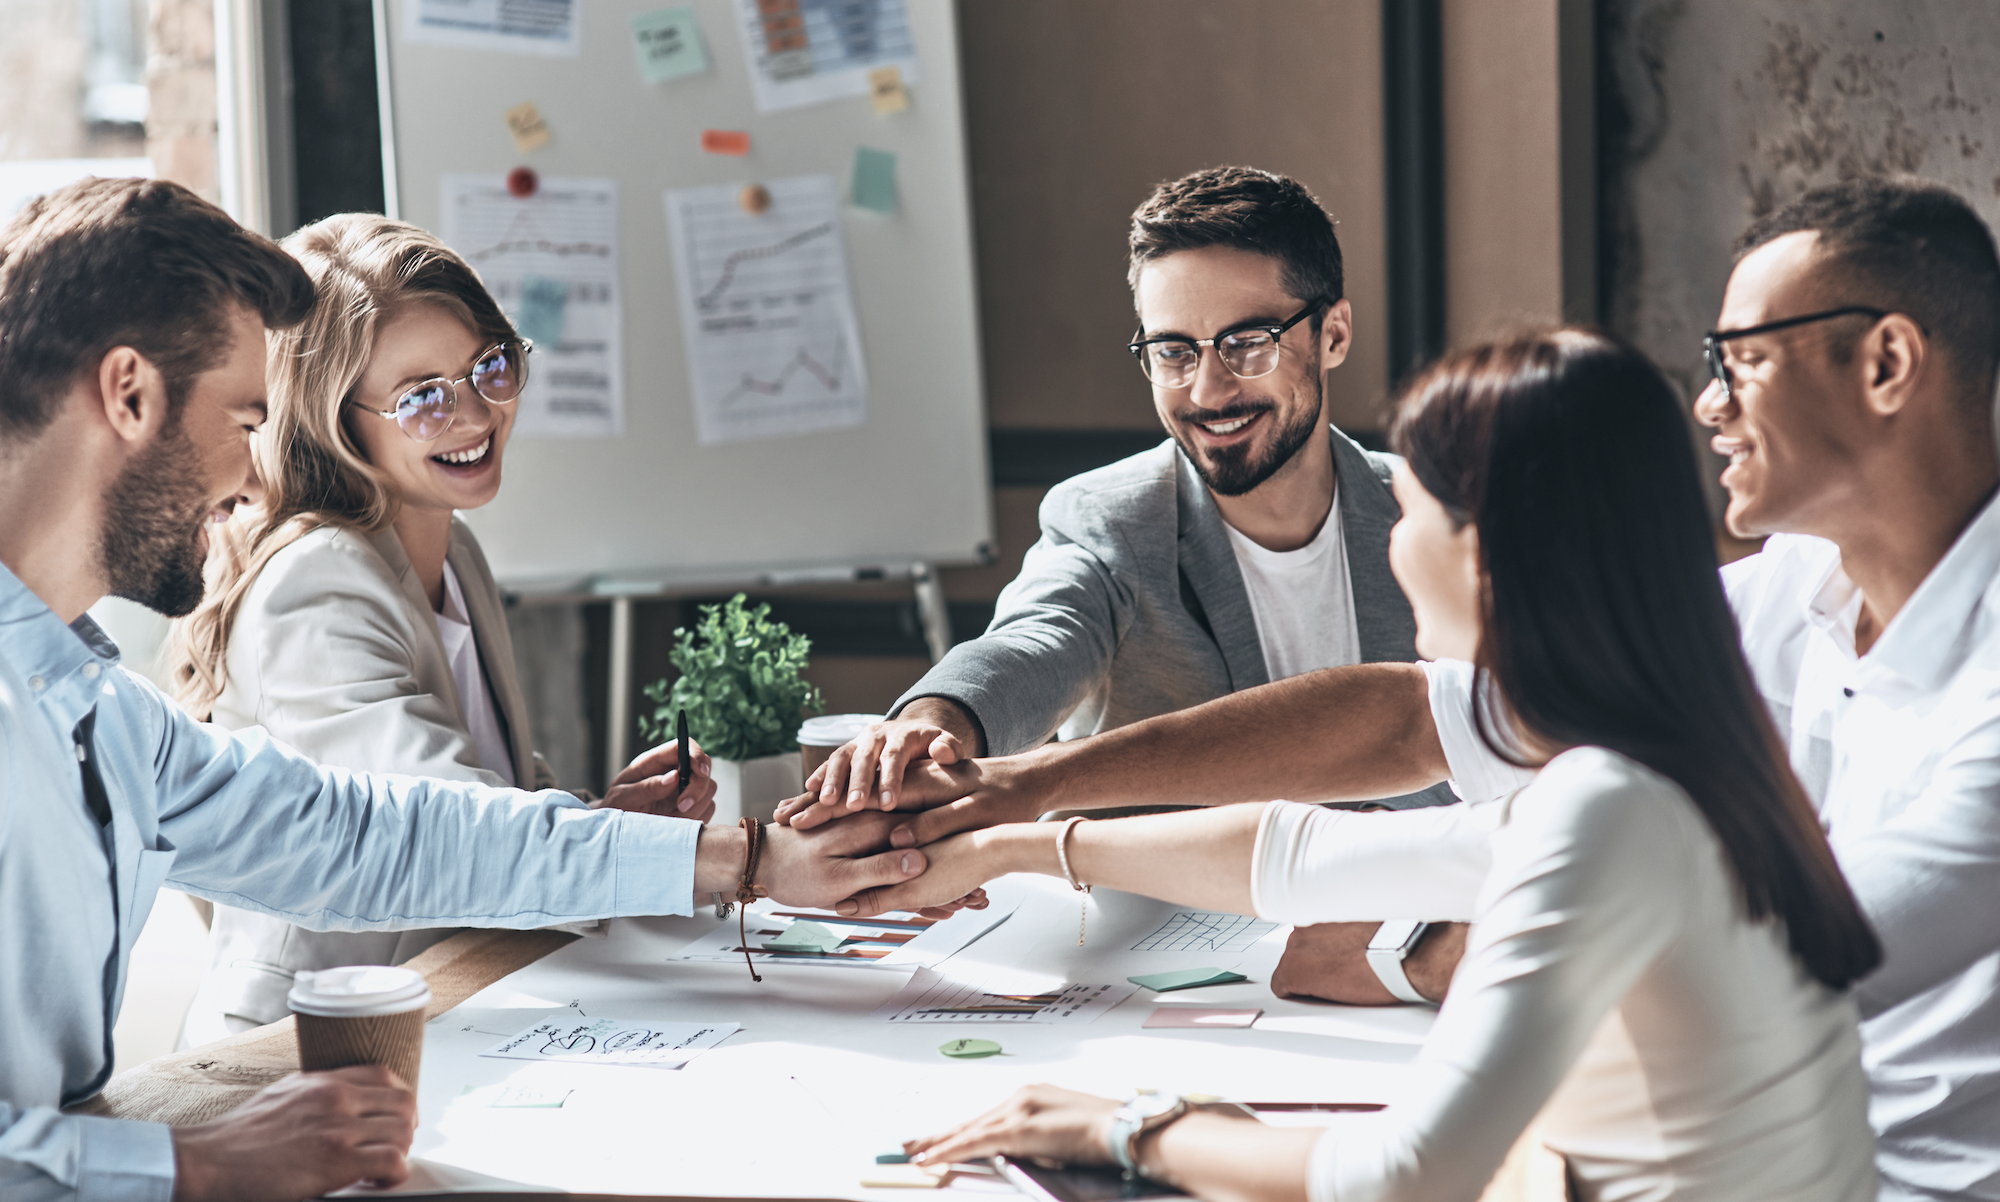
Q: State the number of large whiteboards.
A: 1